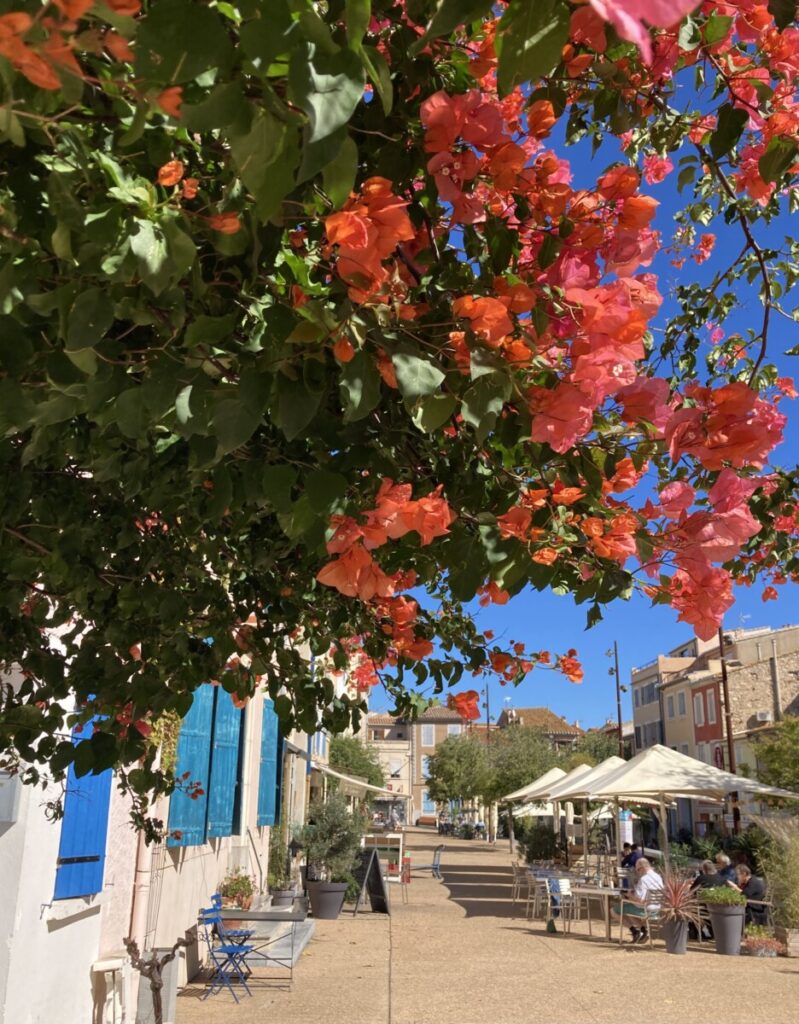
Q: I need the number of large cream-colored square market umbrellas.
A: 4